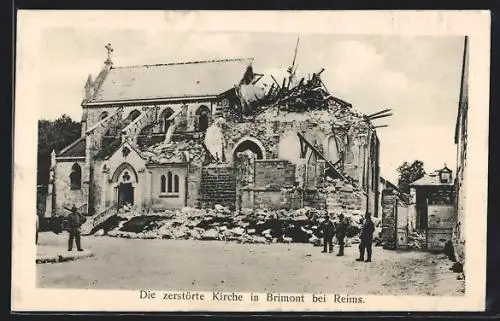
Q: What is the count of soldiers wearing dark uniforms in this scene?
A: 4